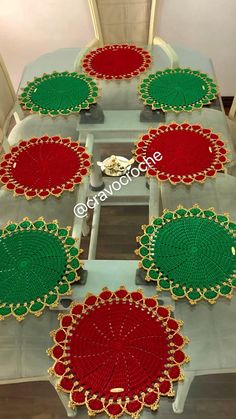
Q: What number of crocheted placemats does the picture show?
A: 8